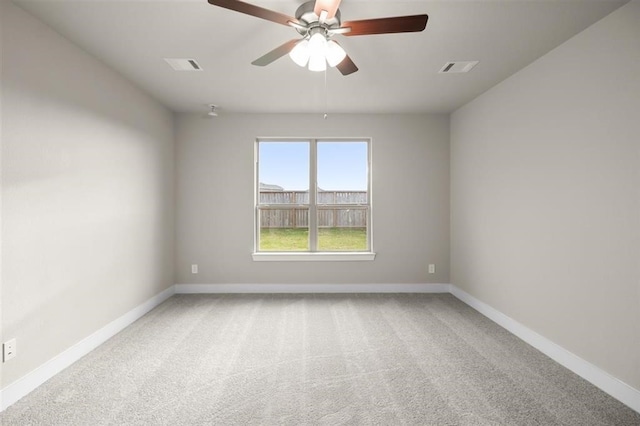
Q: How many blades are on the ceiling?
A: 5